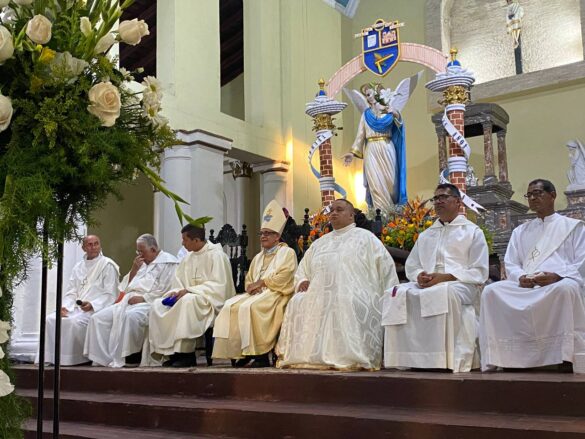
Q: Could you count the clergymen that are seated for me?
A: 7